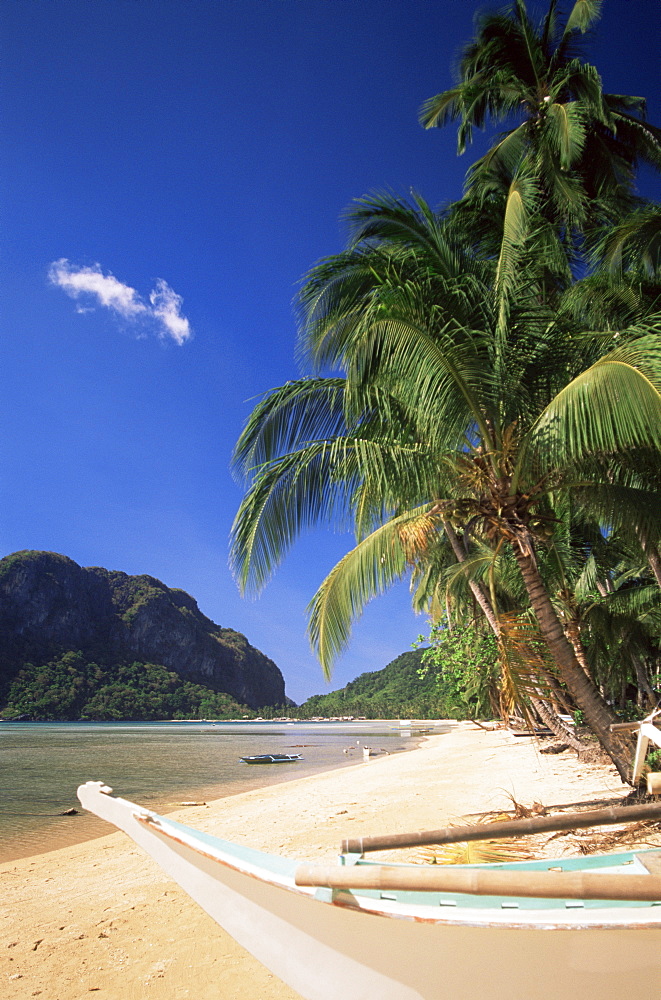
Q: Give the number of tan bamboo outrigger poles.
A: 2